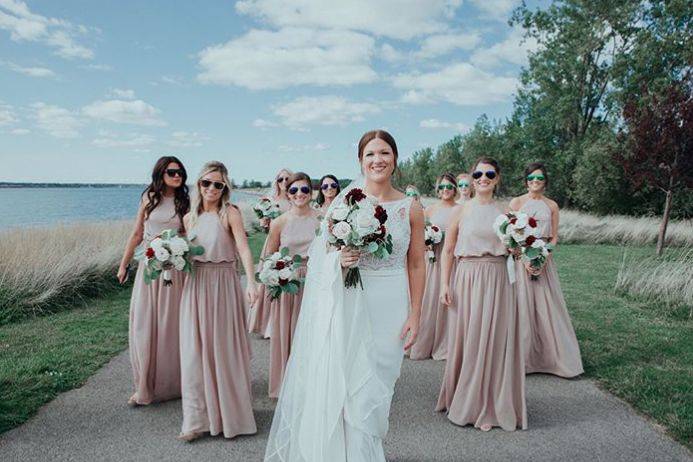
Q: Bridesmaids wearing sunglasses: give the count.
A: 10